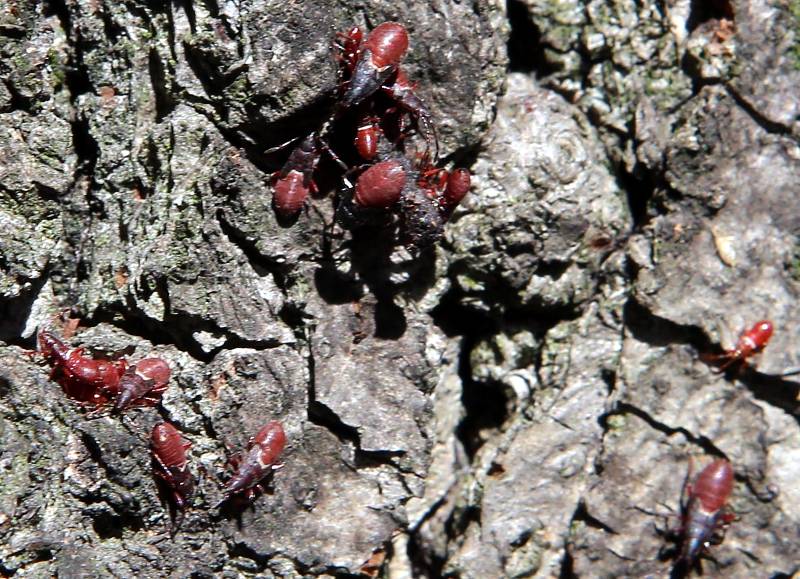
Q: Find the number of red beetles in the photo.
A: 13